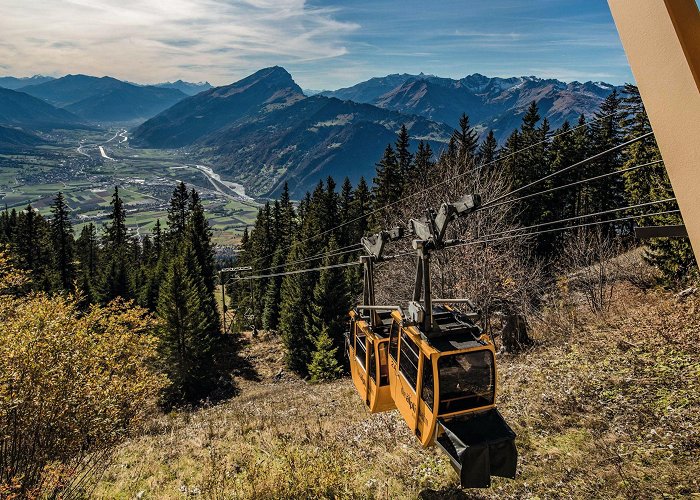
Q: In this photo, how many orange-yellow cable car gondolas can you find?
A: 2